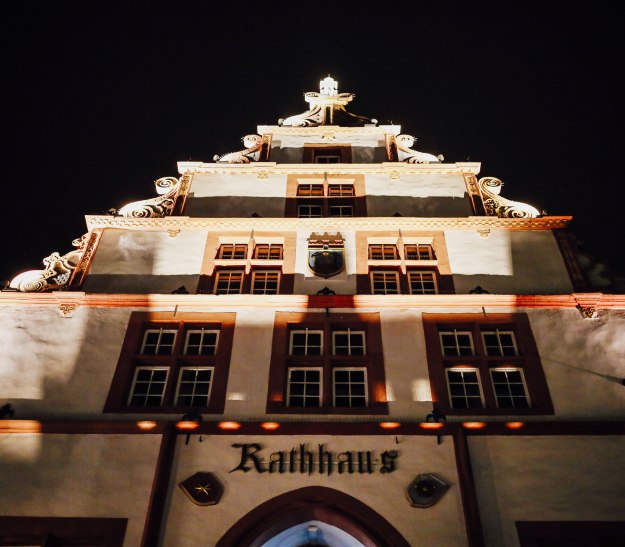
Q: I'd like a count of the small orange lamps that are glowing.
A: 8